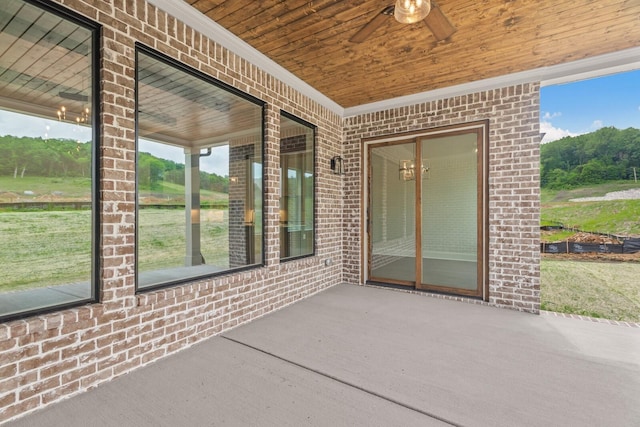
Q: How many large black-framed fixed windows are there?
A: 3